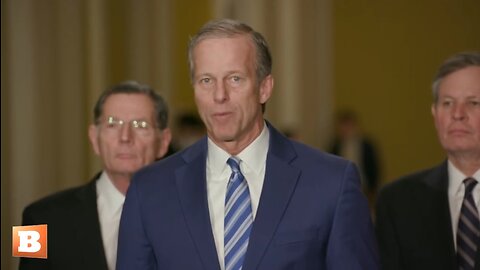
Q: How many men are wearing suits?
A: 3